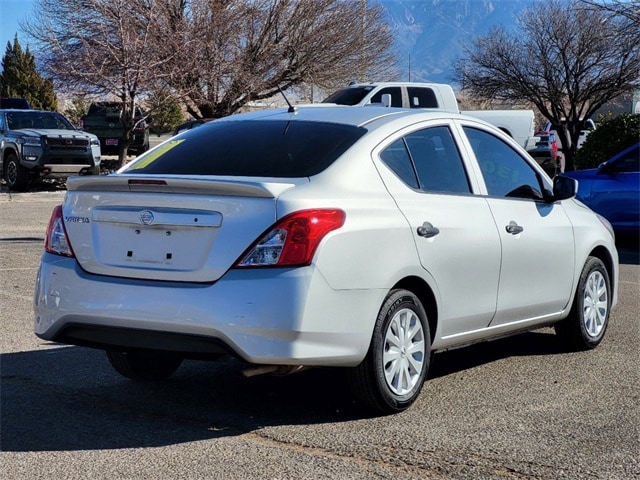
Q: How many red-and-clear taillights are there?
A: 2